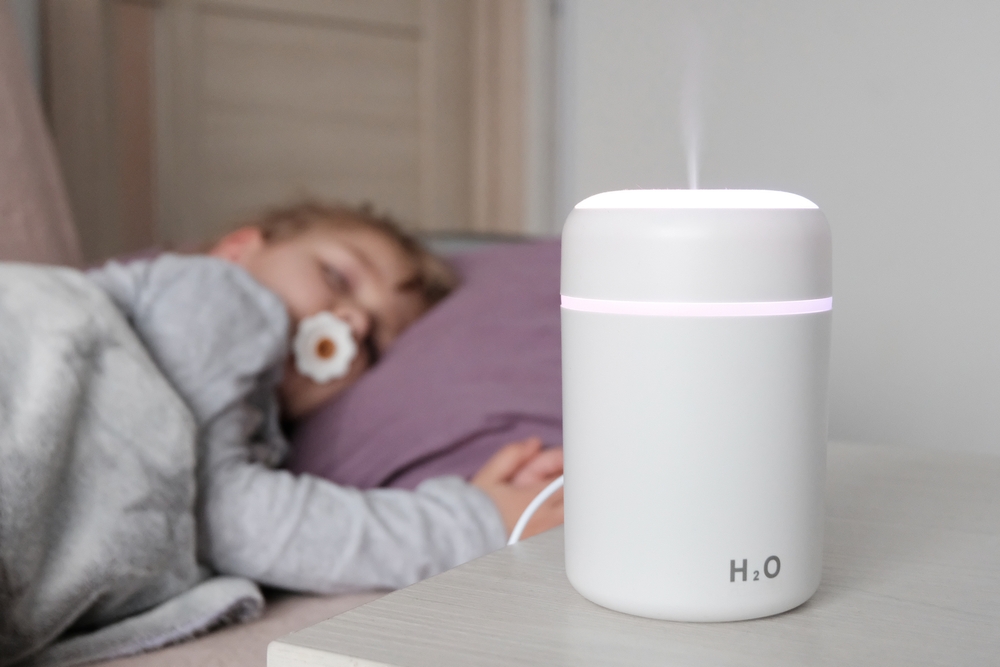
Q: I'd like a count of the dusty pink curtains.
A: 1